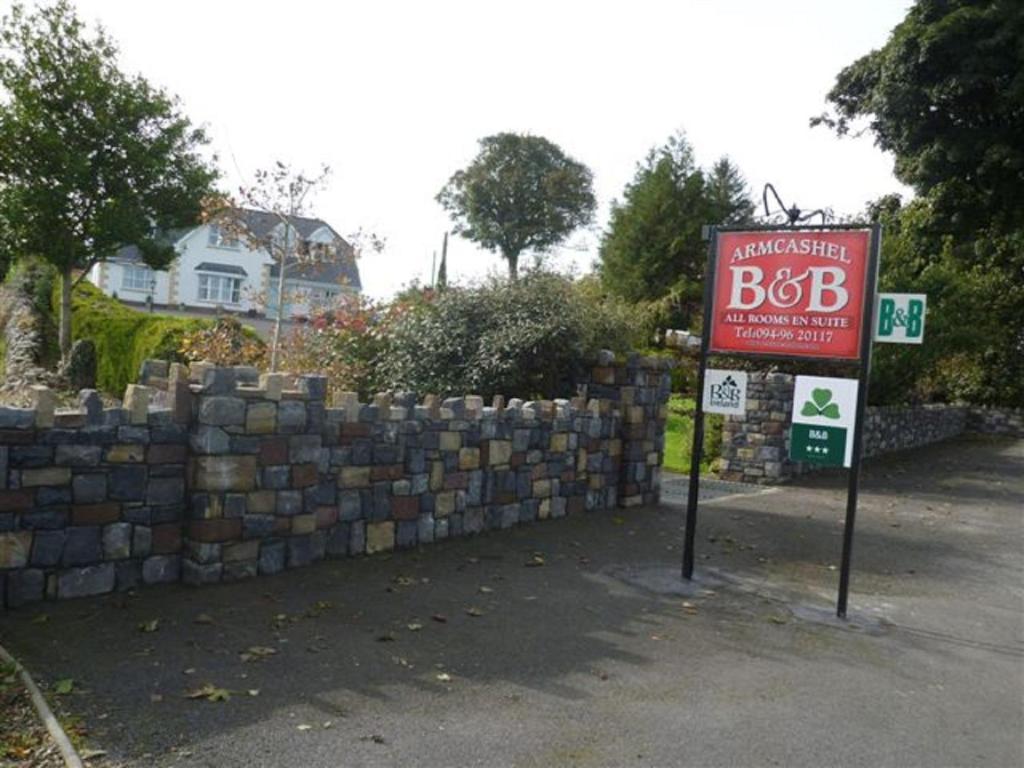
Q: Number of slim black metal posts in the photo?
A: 2